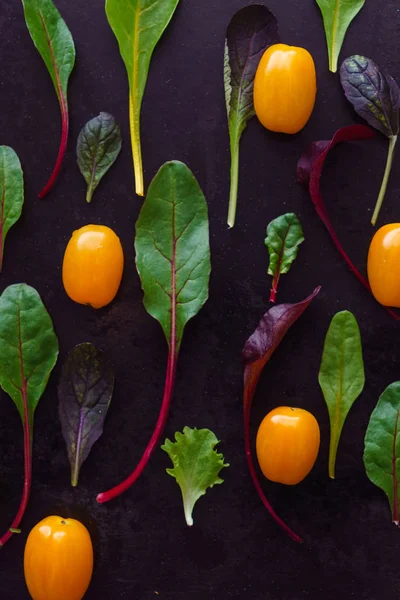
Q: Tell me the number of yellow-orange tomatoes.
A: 5